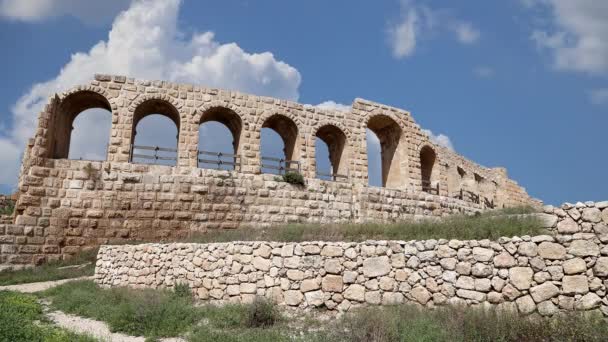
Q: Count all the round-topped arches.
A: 7